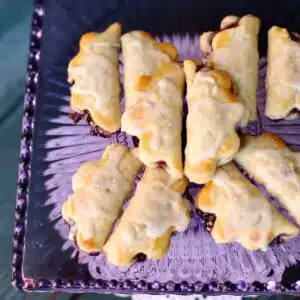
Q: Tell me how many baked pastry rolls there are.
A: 10